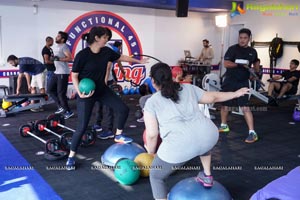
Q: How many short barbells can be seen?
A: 3